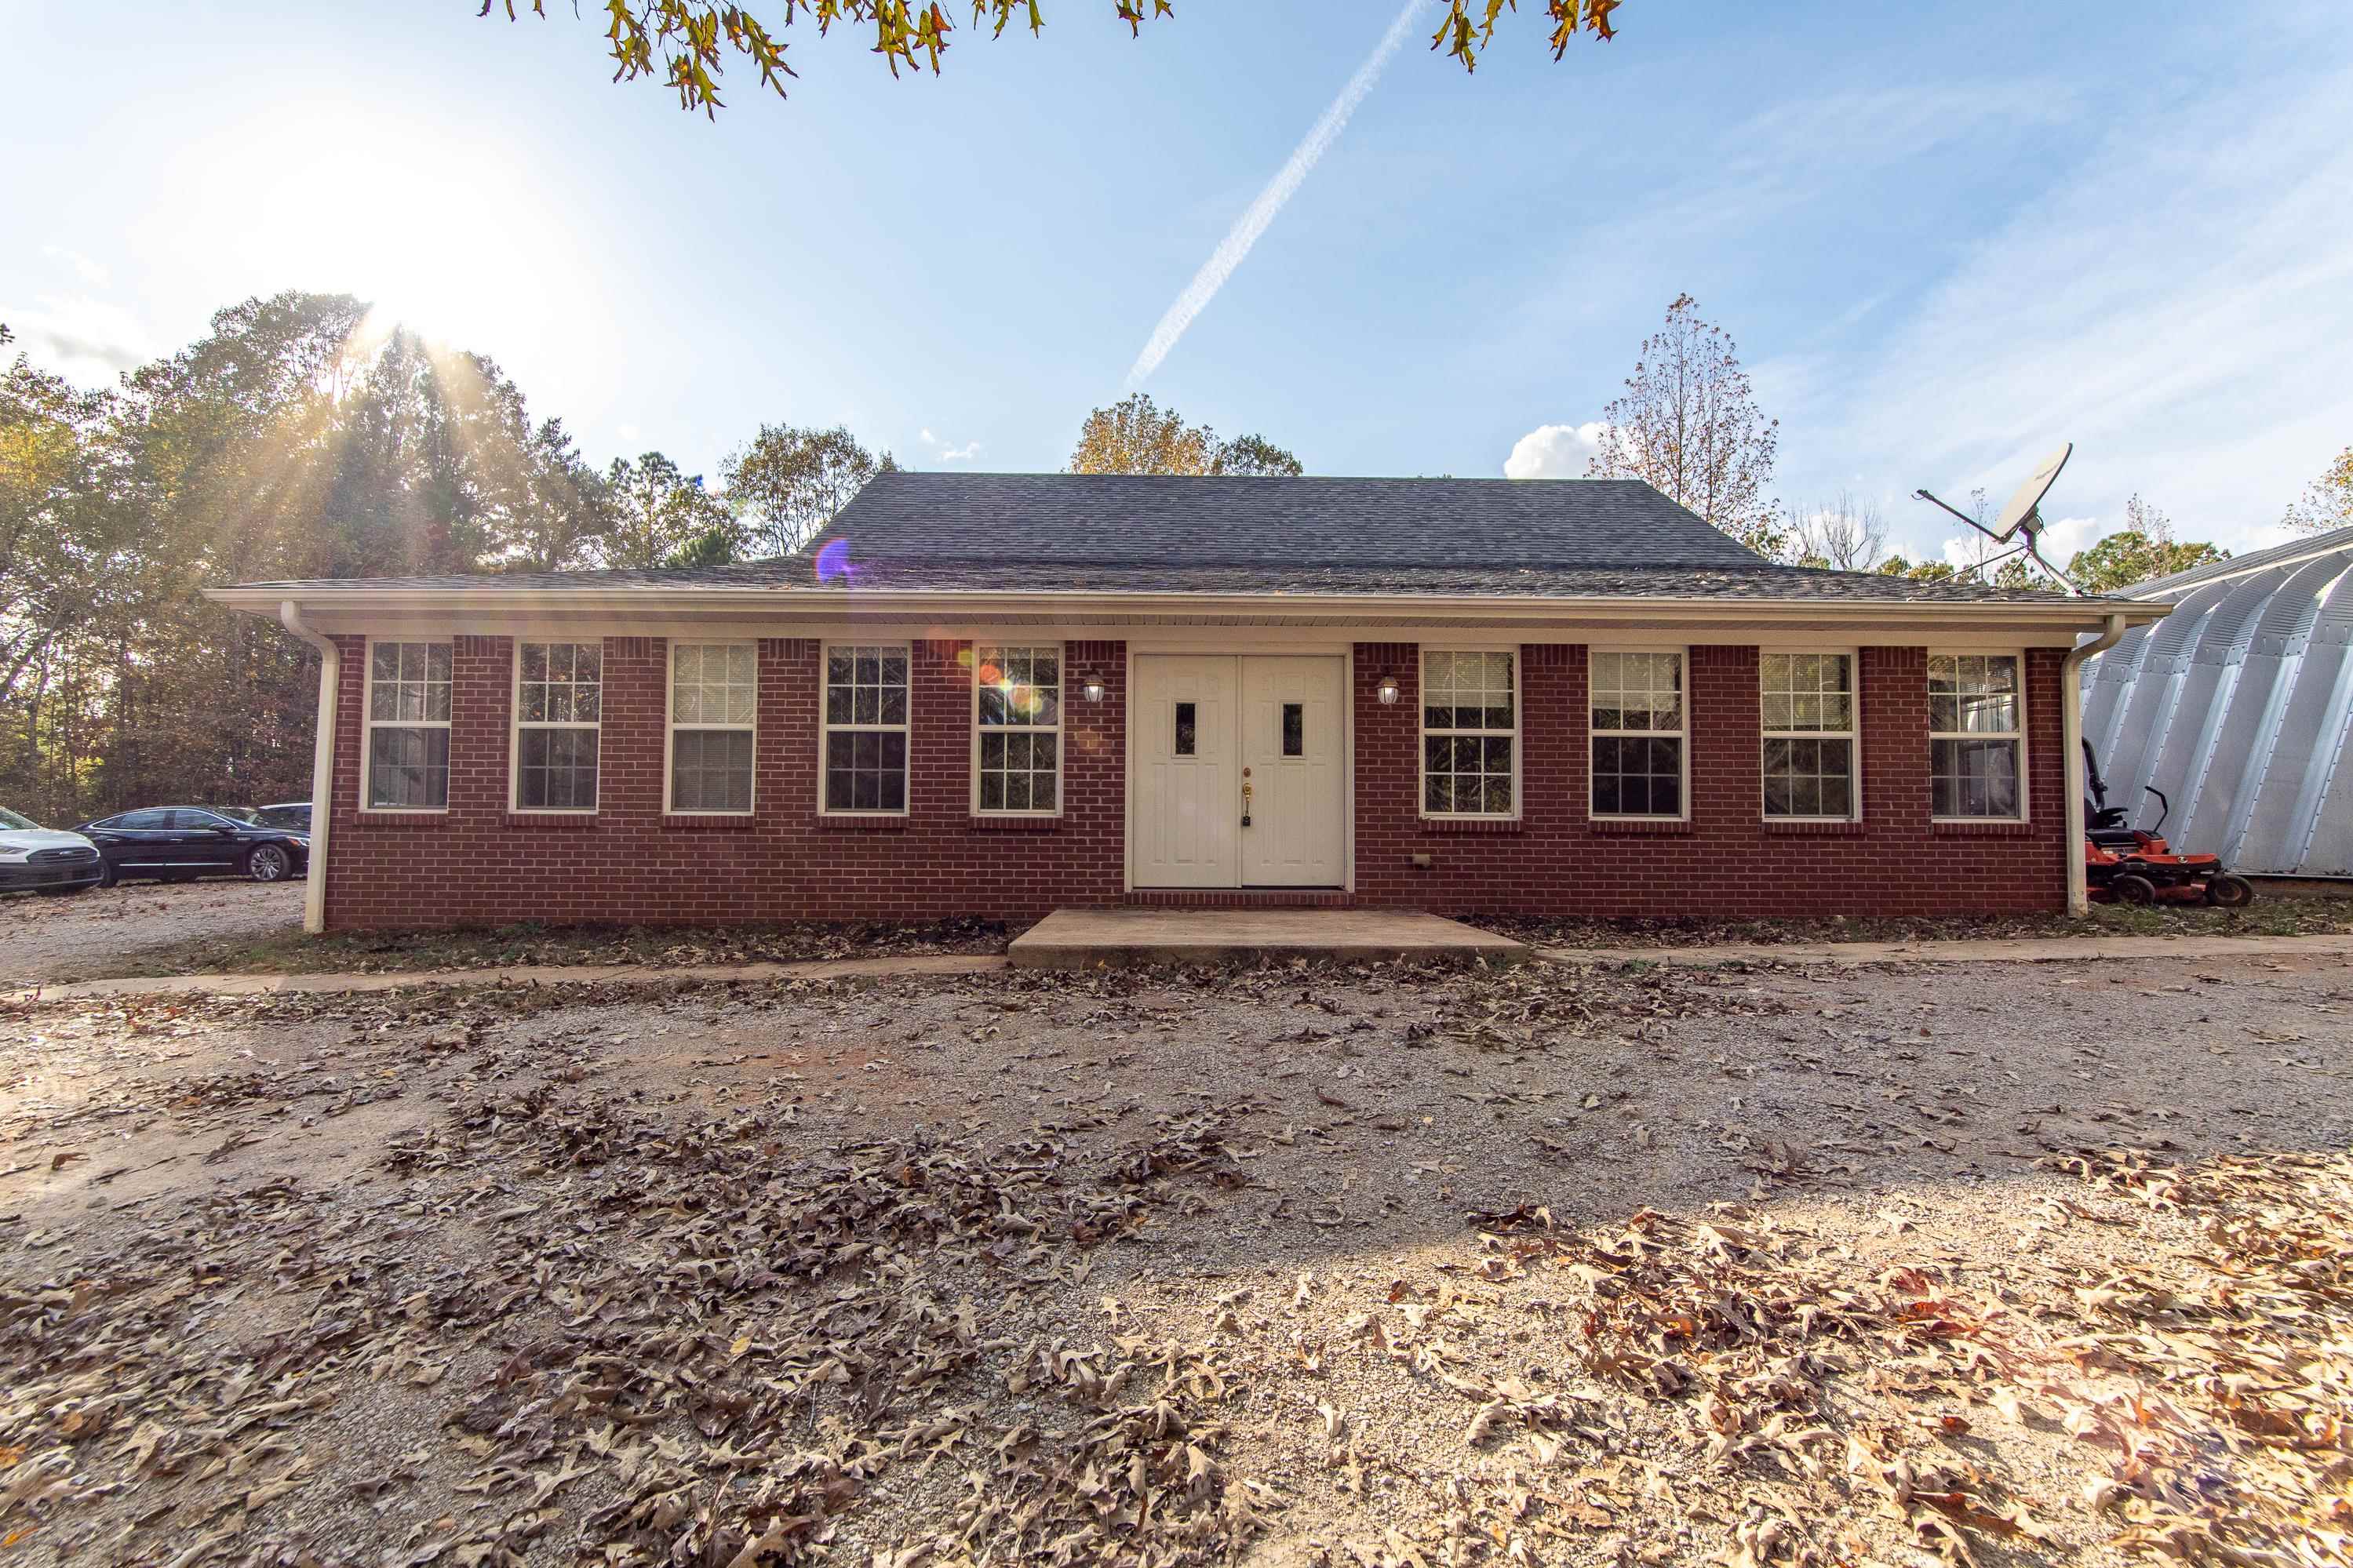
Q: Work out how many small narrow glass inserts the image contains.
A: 2